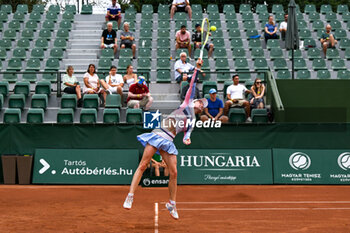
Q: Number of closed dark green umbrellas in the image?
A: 1